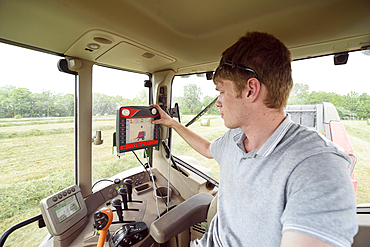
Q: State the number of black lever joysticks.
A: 3